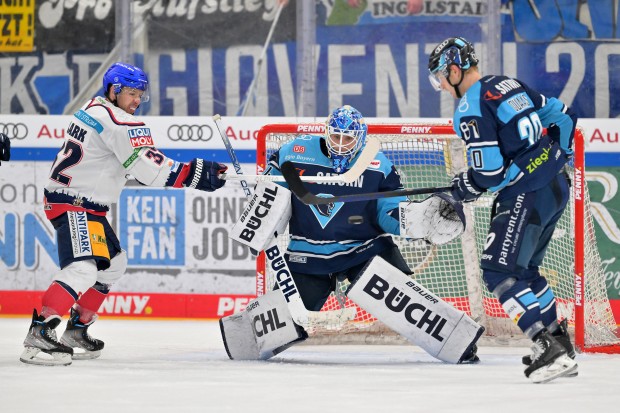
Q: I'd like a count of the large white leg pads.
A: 2